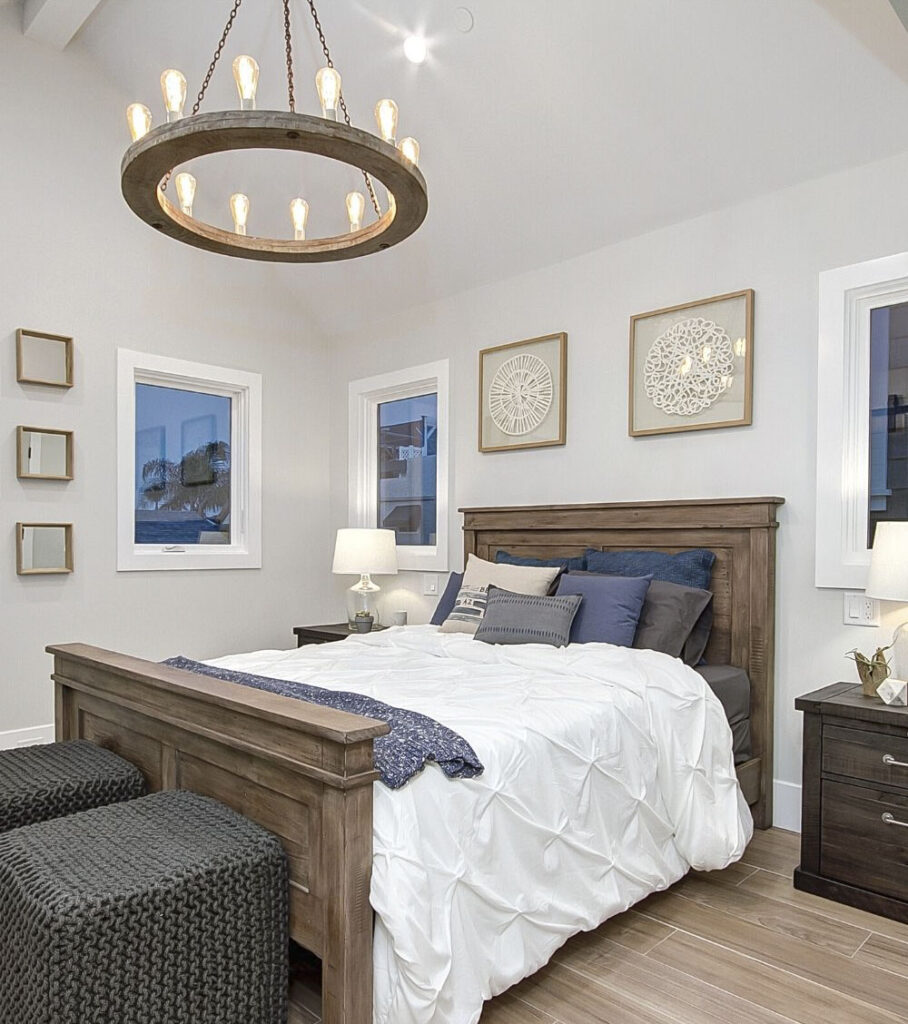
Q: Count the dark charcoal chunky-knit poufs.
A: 2